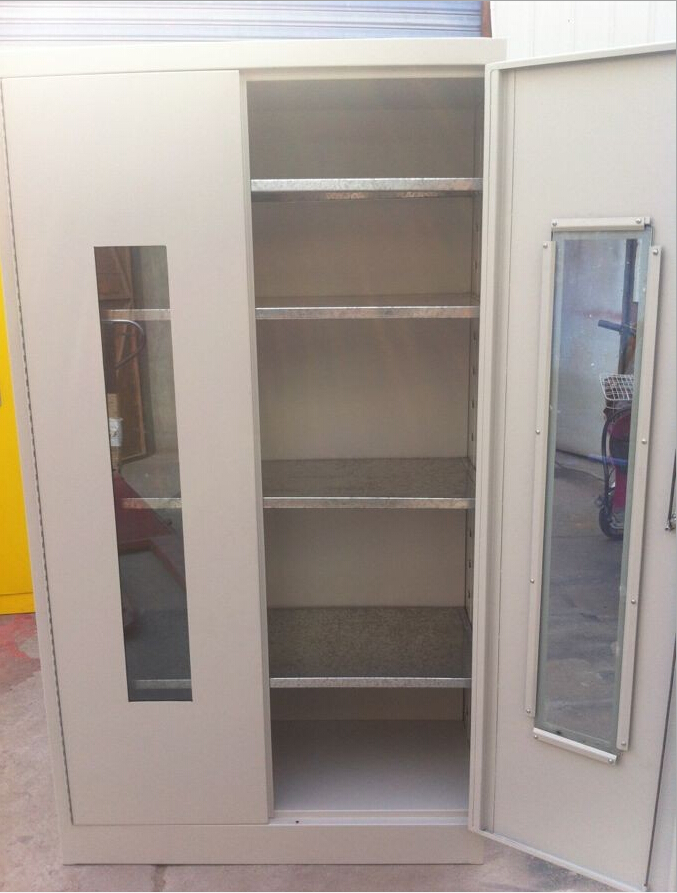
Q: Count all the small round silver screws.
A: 12